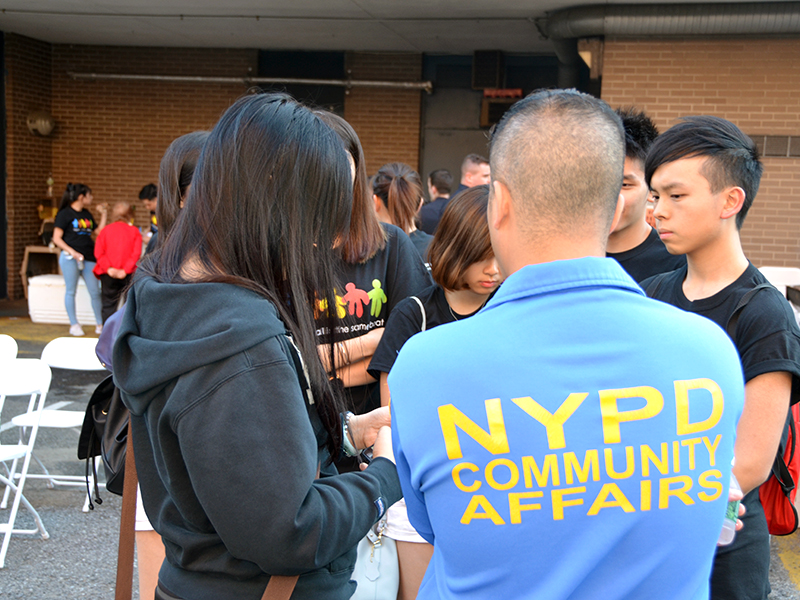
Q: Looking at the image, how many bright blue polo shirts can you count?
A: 1